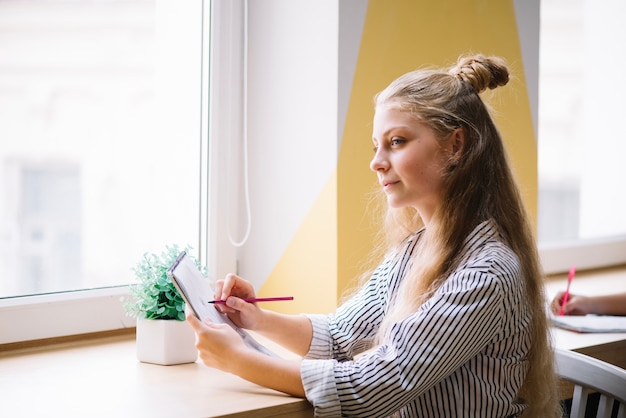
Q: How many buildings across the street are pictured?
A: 1